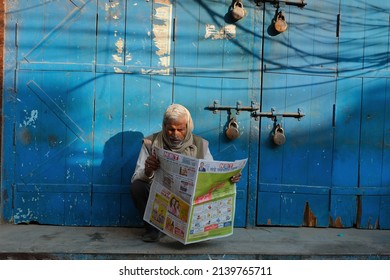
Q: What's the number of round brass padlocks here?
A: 4